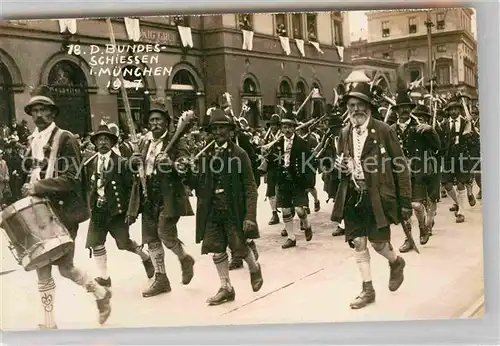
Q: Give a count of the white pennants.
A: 8